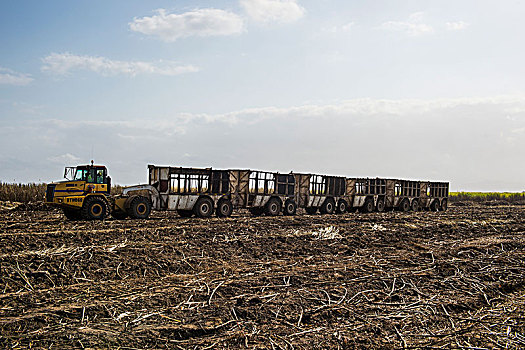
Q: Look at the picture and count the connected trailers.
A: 6